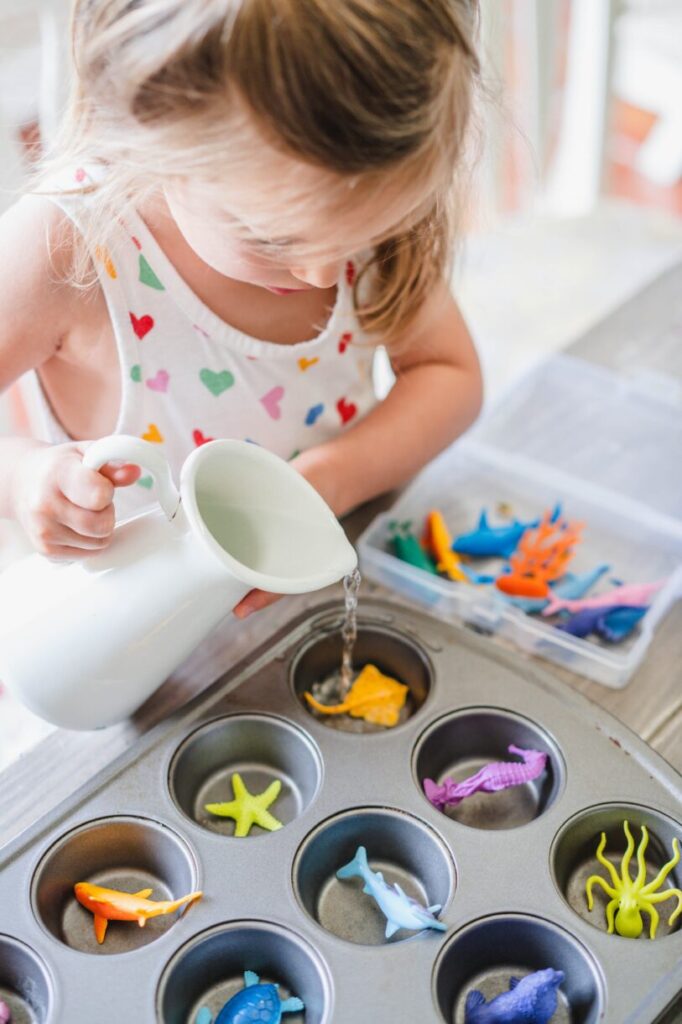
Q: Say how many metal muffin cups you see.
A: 9